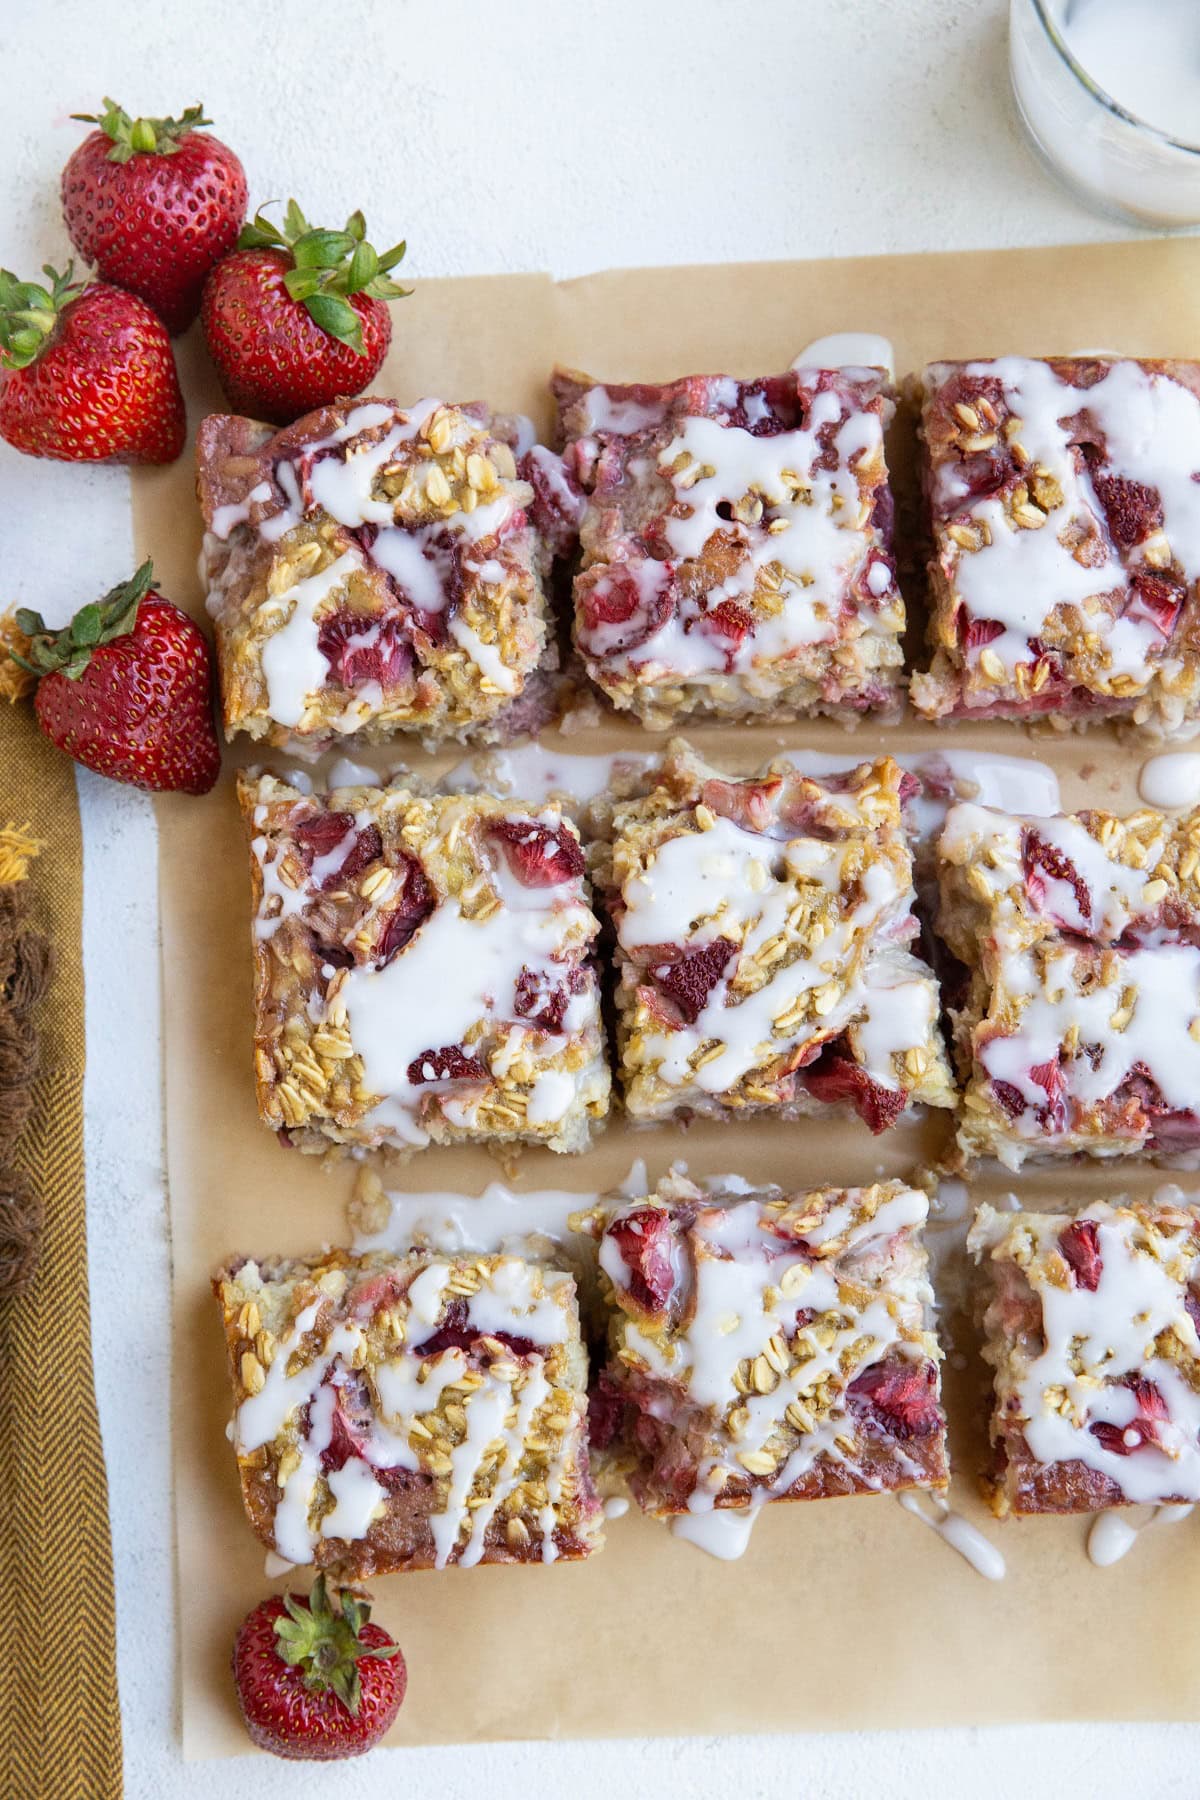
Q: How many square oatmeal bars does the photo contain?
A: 9